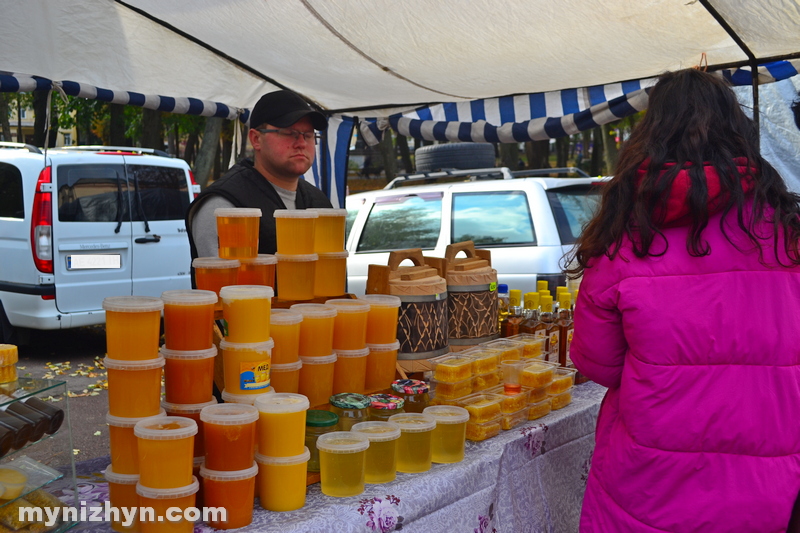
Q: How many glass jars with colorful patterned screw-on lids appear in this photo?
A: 3